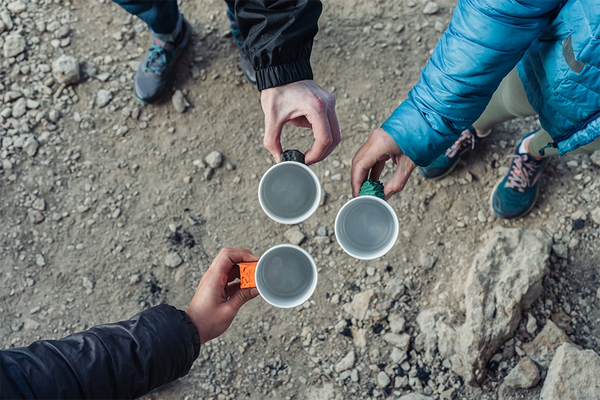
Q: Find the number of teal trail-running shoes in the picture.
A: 2